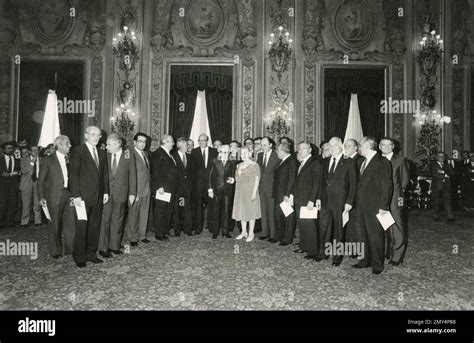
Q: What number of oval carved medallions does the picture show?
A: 3